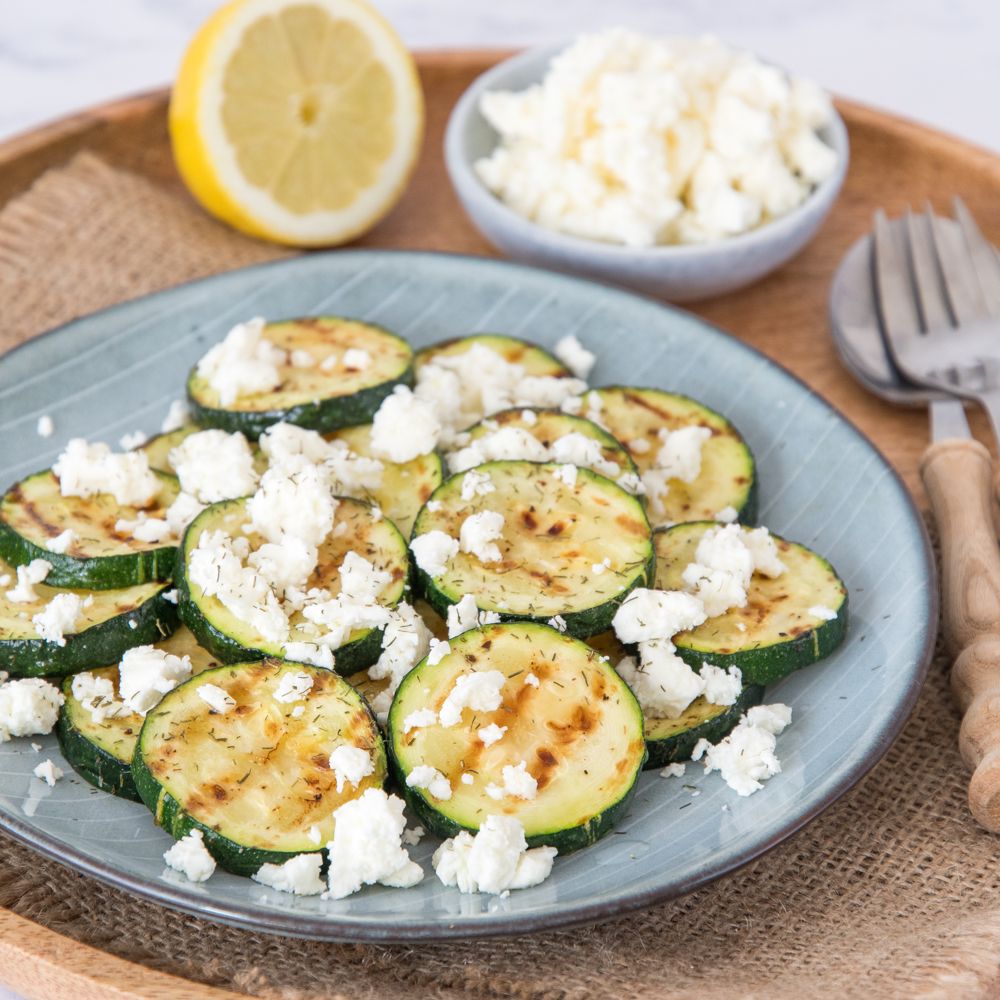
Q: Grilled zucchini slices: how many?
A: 15